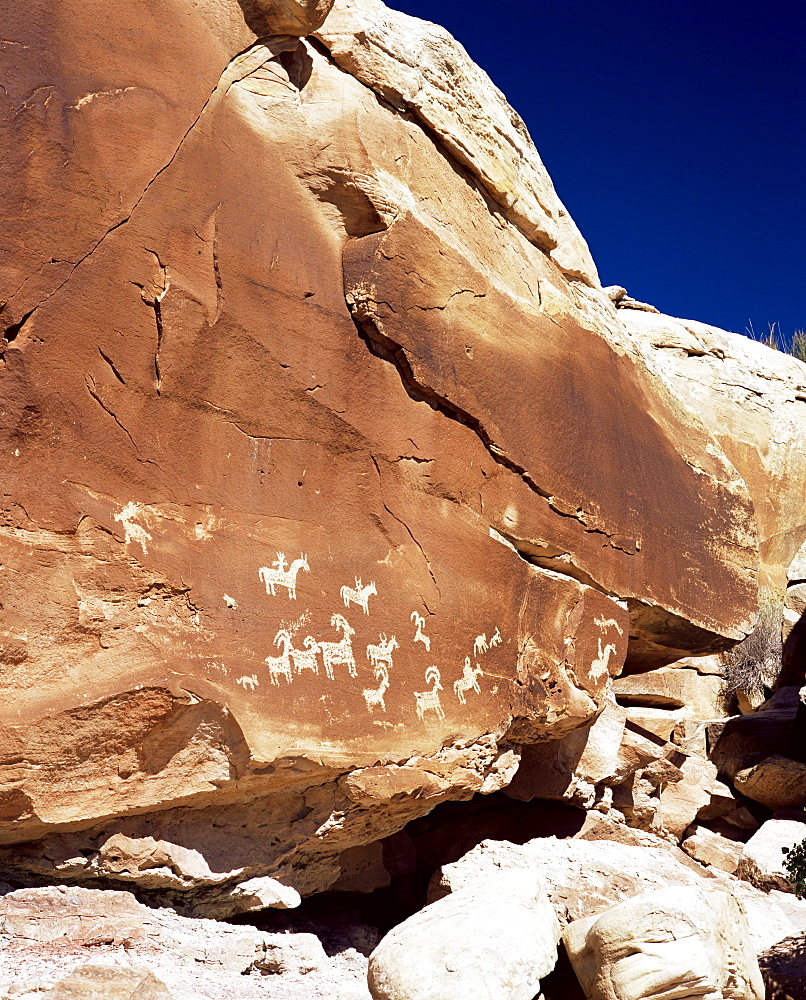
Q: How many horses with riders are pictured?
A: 5